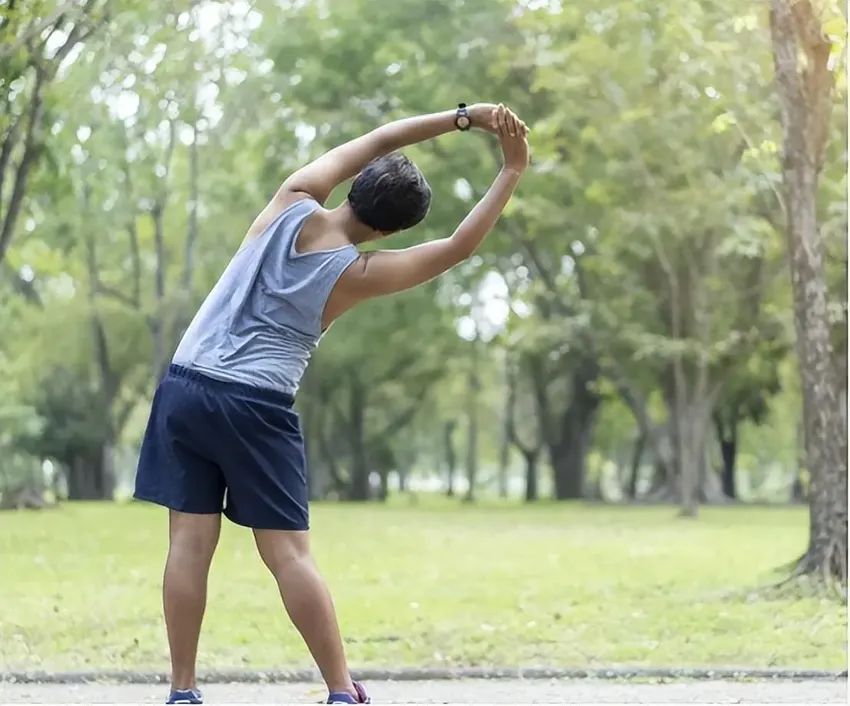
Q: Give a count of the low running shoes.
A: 2